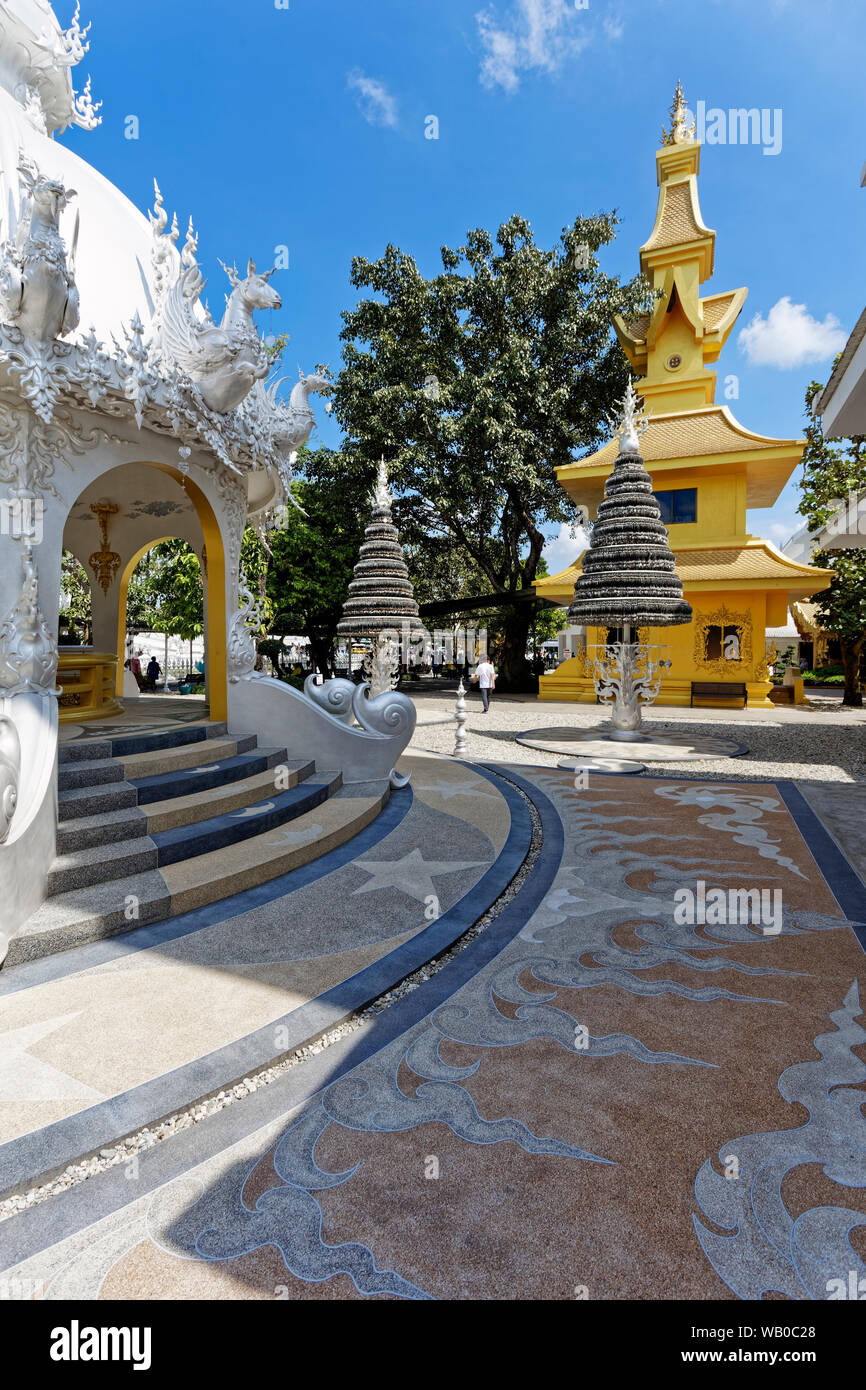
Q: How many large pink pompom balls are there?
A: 0